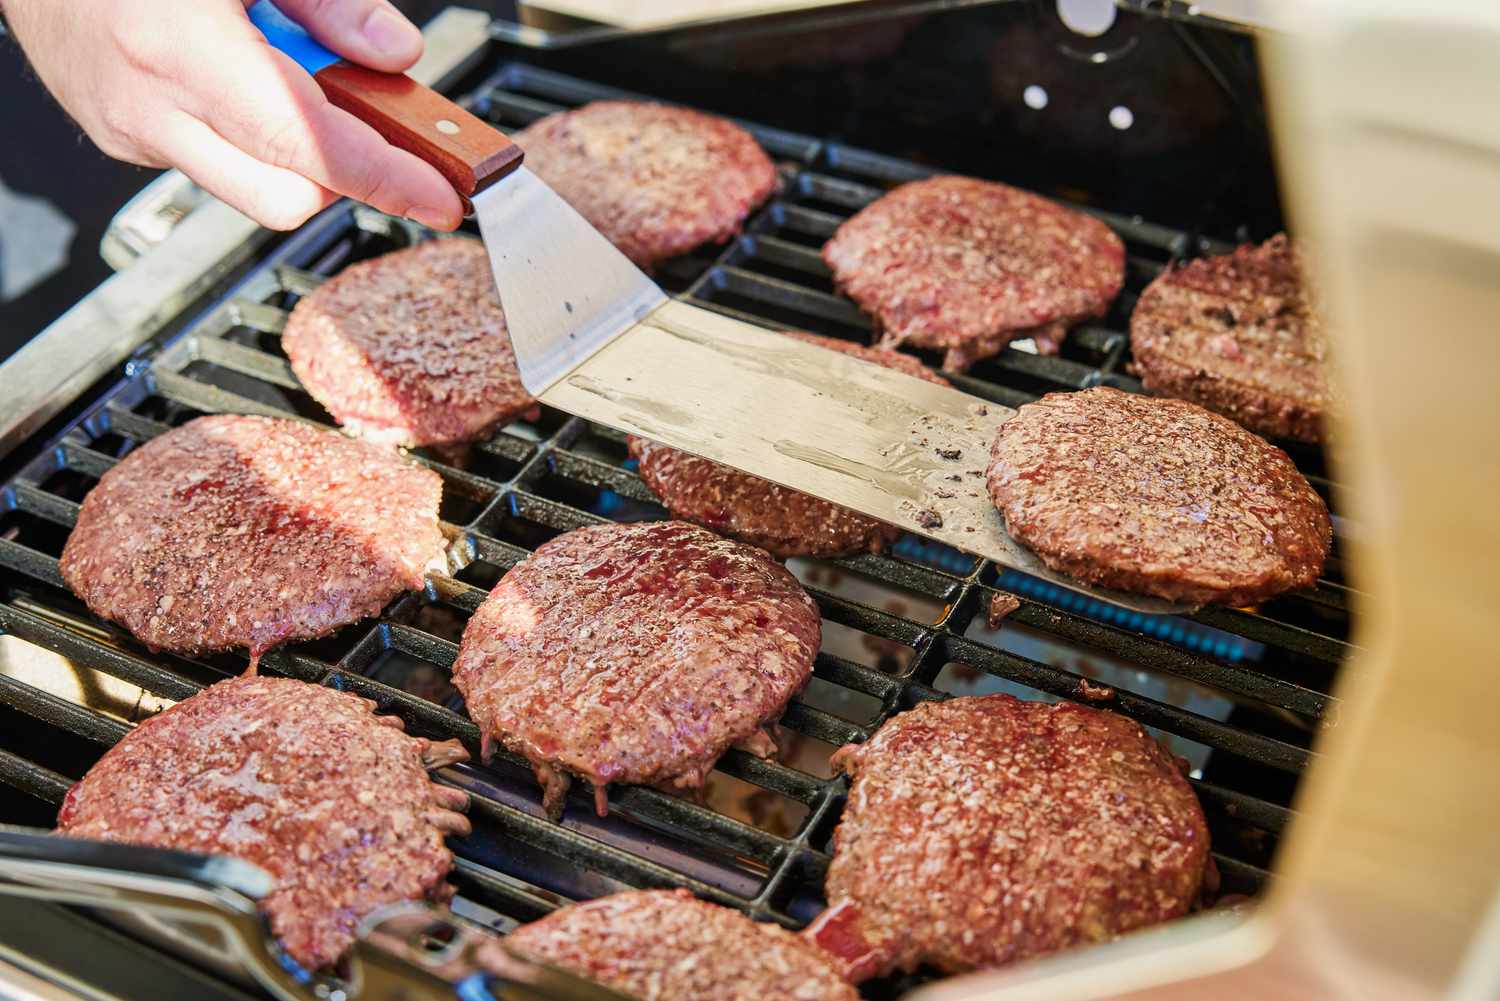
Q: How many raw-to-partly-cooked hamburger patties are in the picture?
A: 11